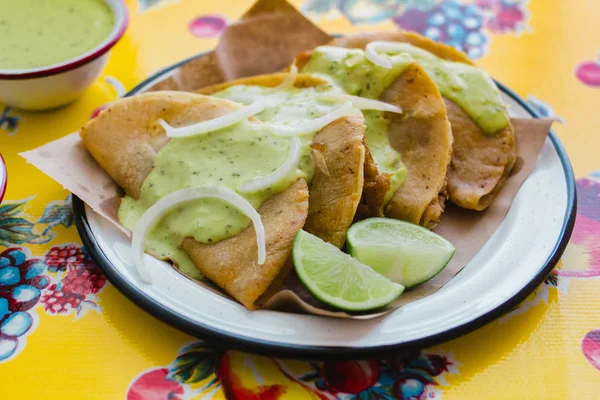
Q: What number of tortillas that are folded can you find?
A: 4